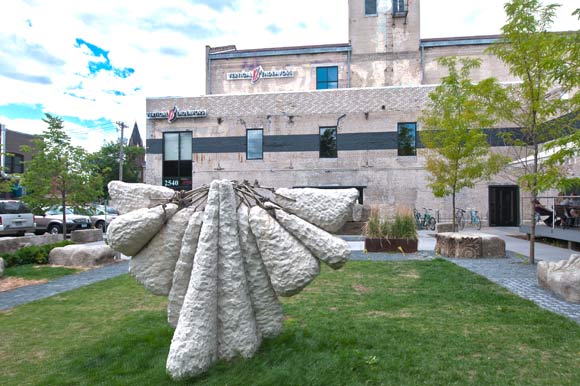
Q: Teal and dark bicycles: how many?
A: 4